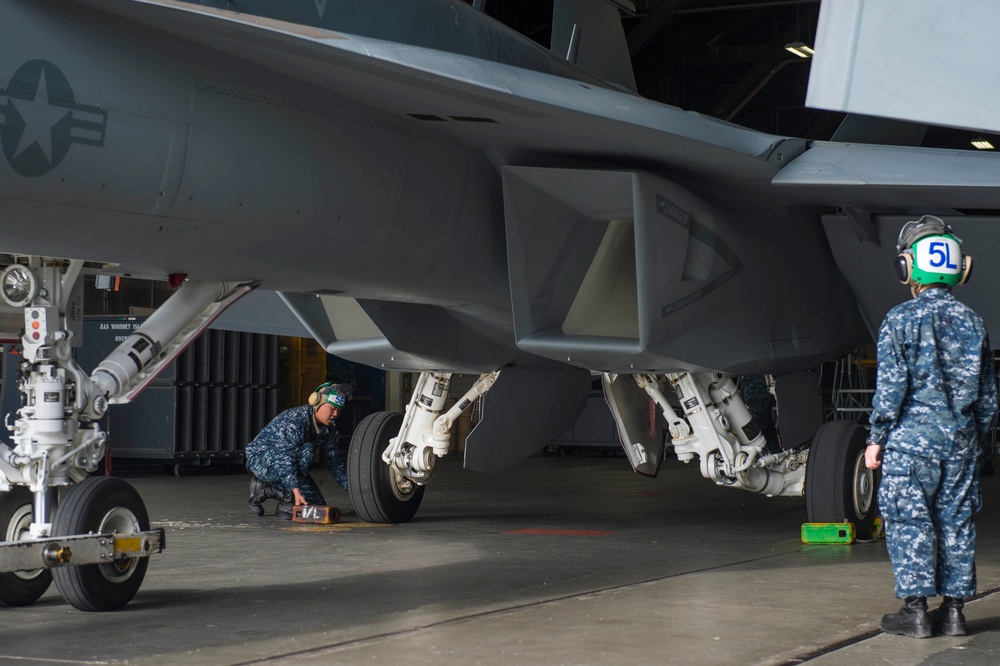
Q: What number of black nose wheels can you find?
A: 2